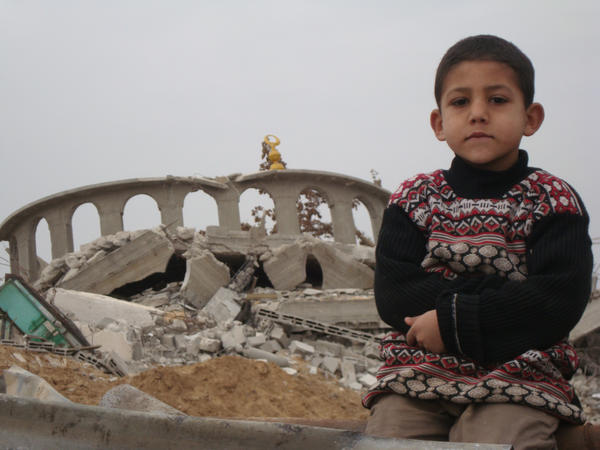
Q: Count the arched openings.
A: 7